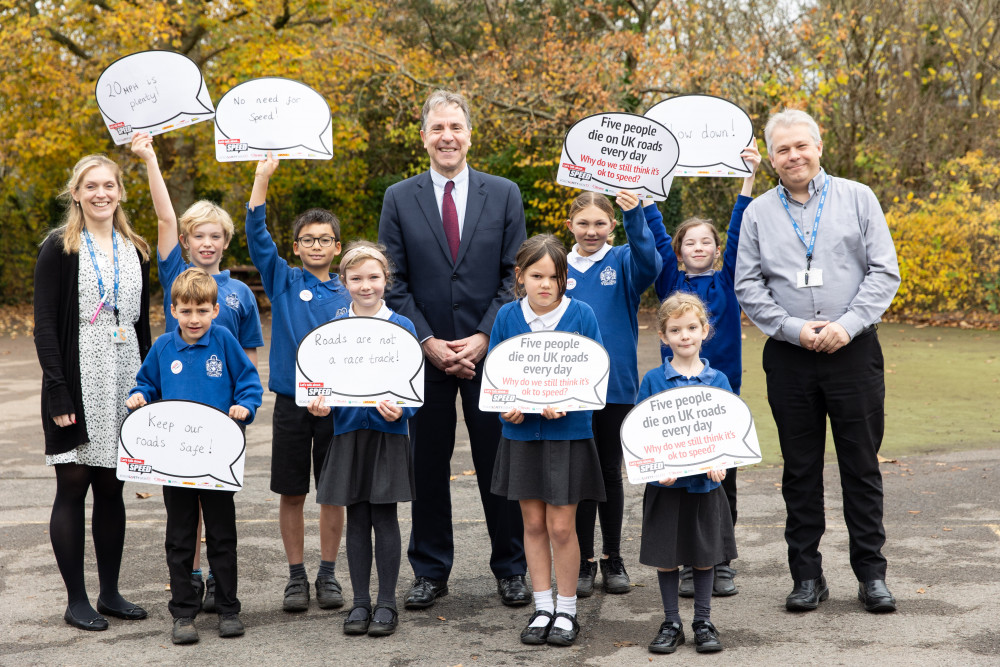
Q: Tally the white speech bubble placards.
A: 8